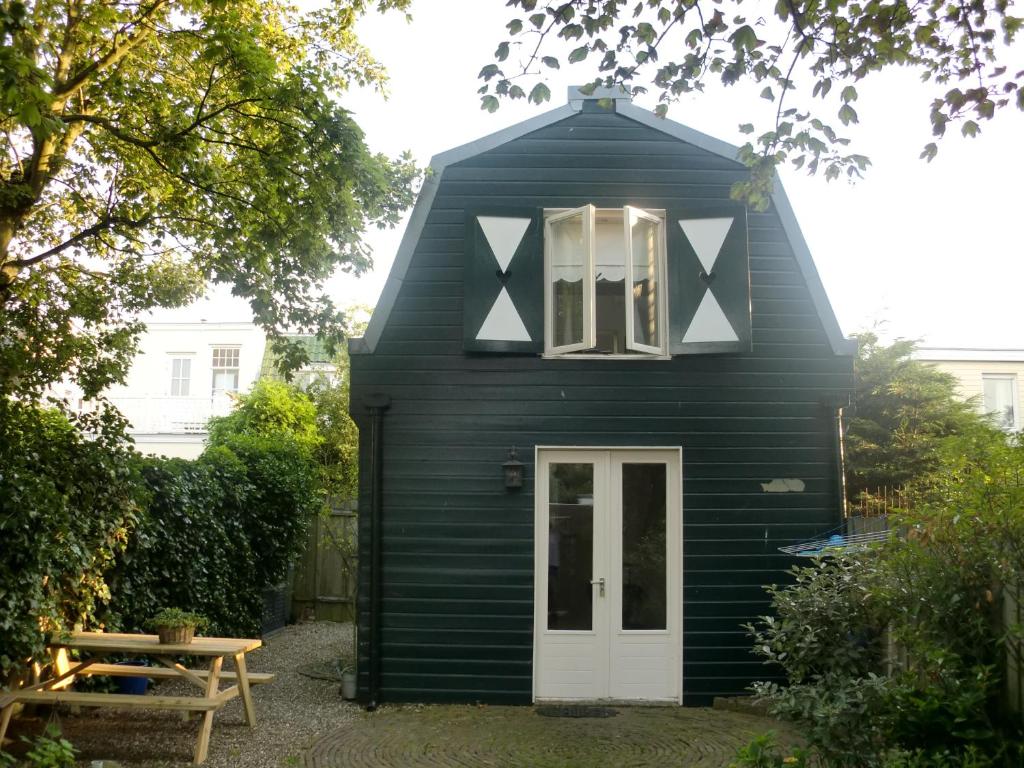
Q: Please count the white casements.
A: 2